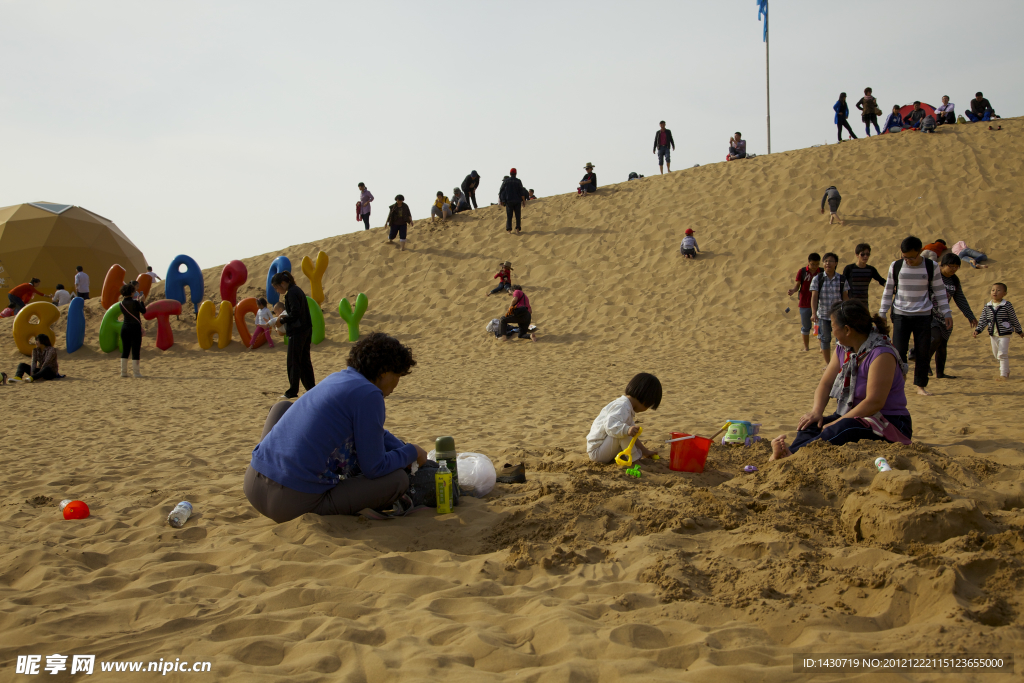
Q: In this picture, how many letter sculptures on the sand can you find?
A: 13